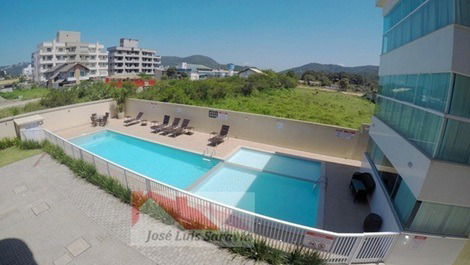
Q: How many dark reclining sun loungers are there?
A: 5